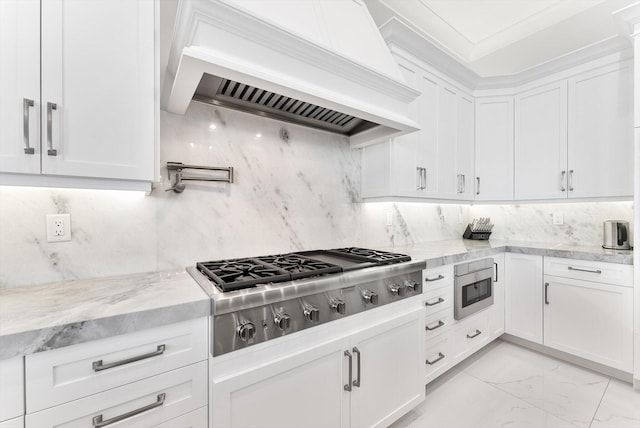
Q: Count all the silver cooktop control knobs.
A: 7